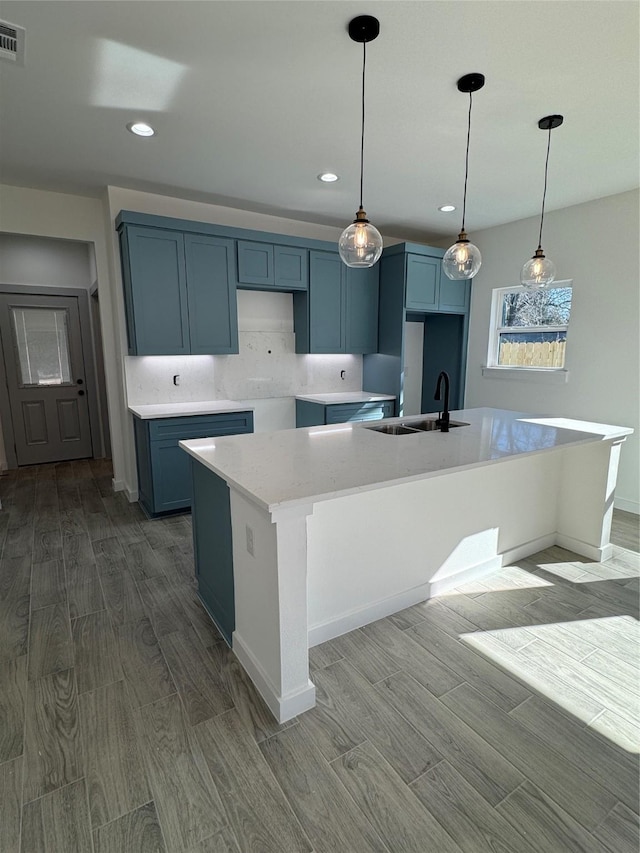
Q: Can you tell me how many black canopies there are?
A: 3